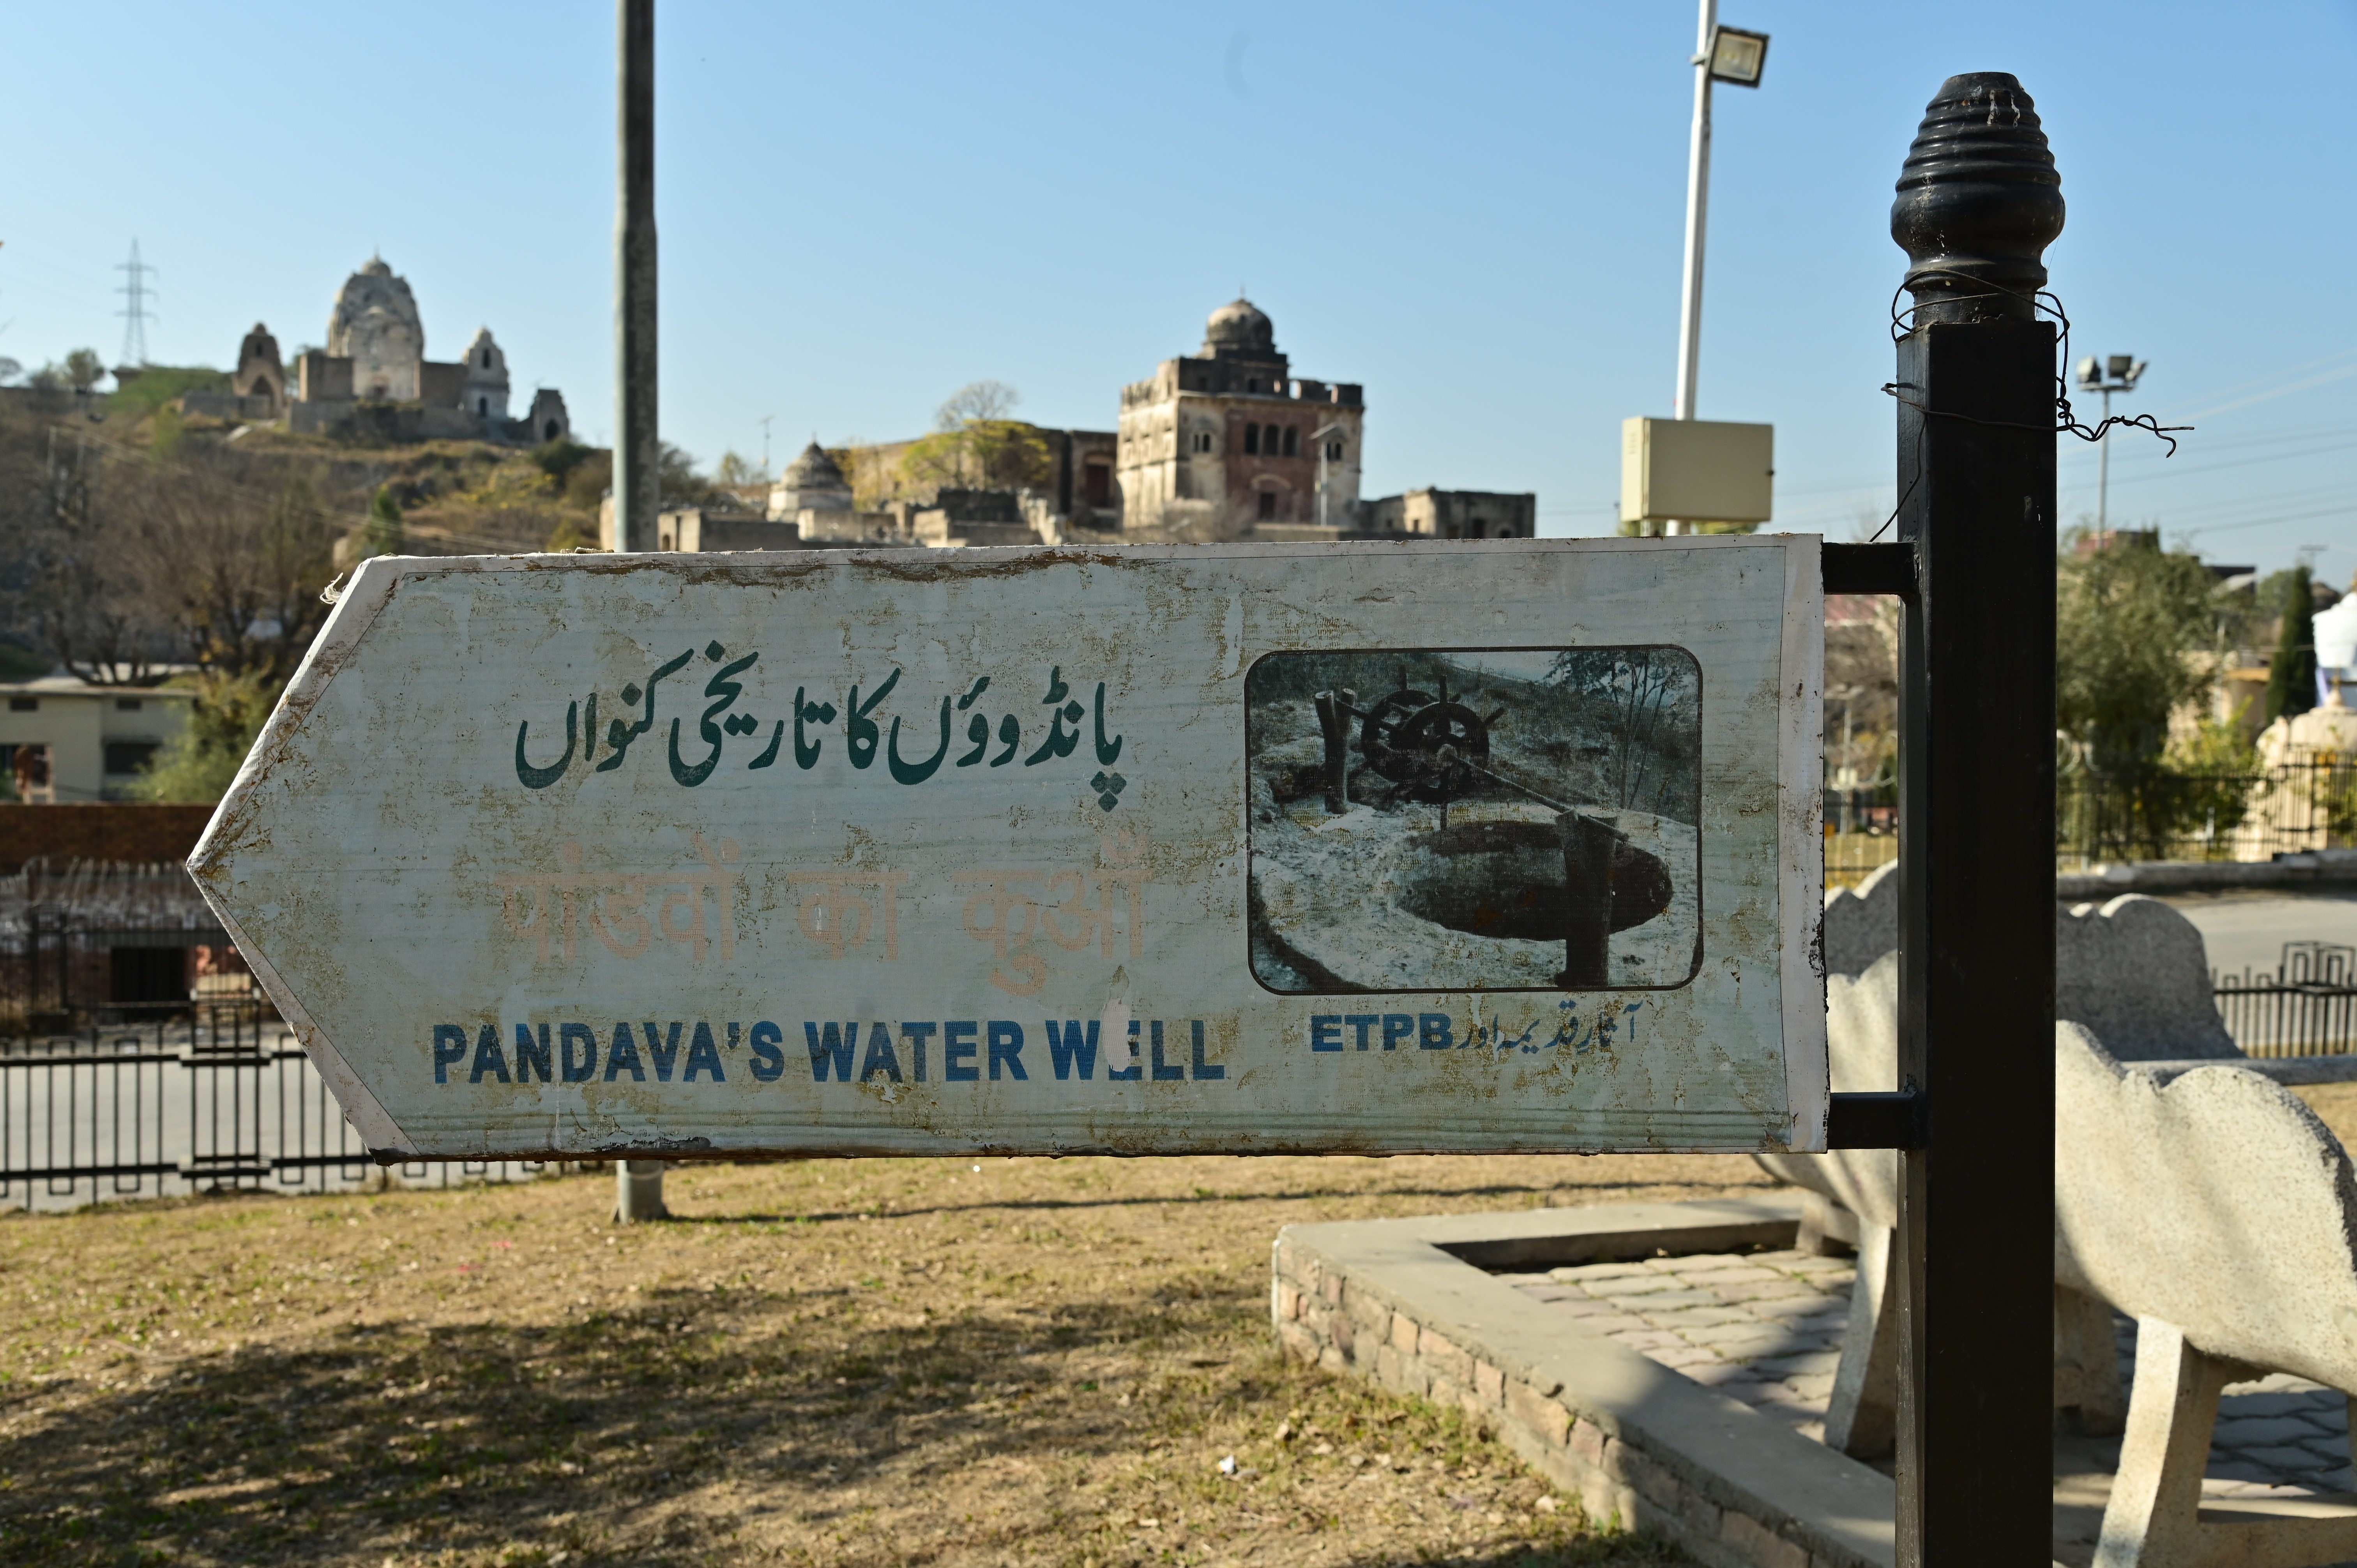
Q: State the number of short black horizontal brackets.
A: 2